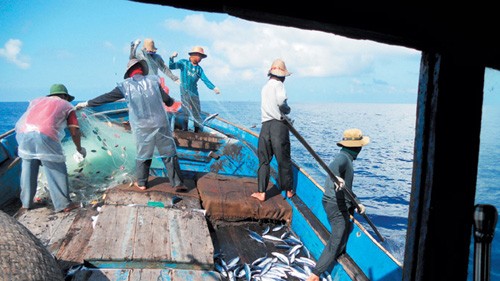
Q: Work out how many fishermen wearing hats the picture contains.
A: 6